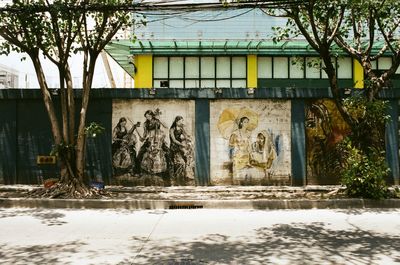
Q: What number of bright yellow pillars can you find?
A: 3